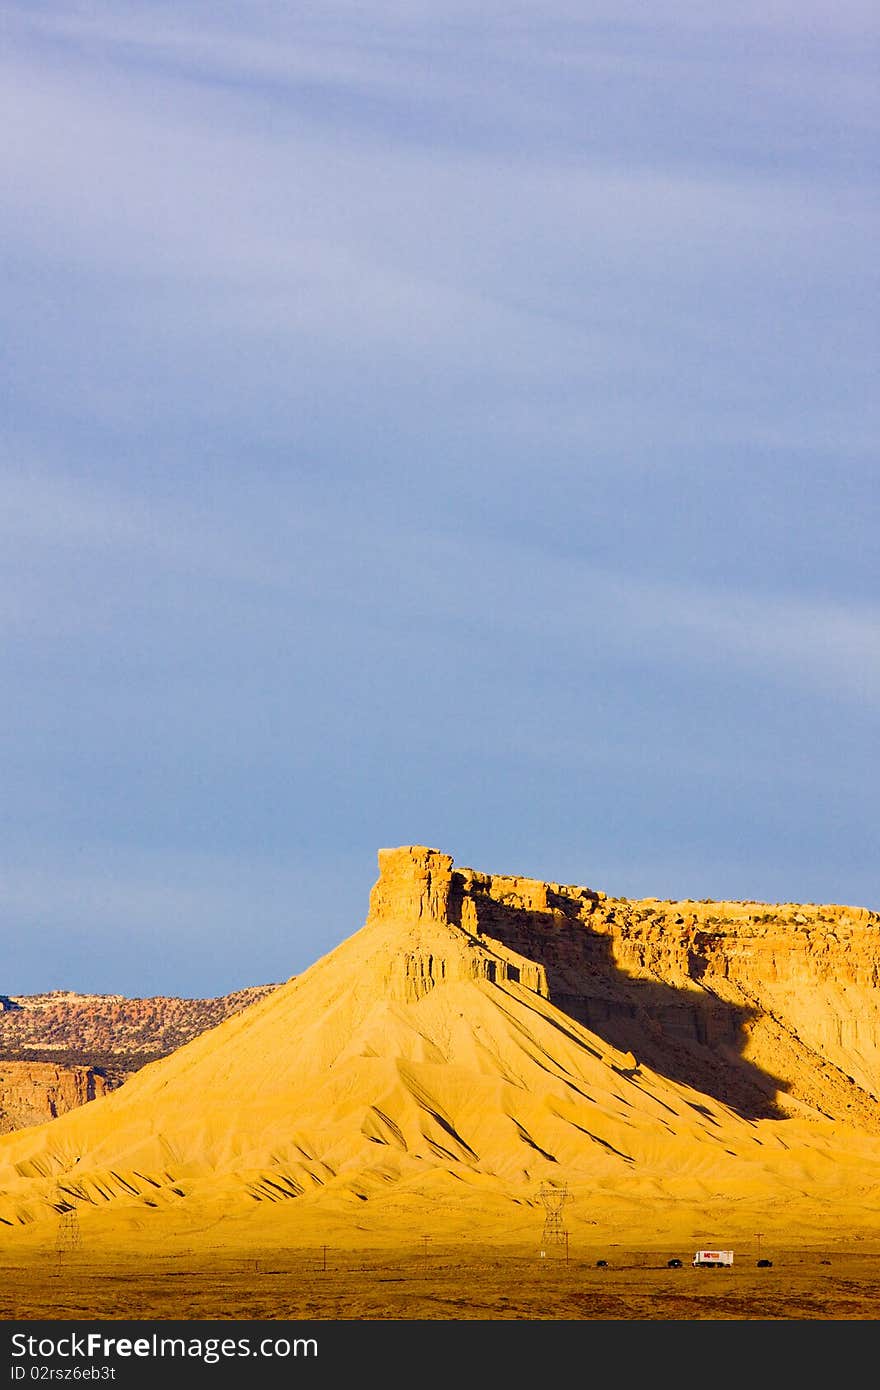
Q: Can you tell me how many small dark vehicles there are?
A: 3